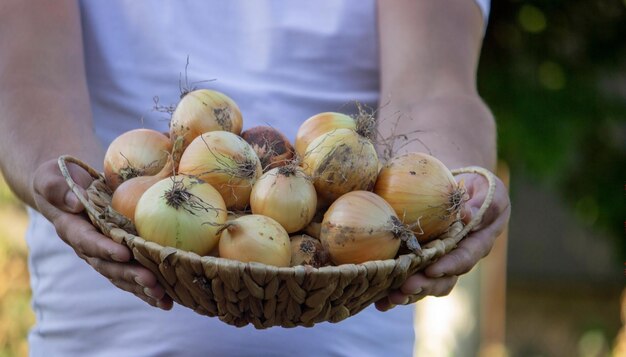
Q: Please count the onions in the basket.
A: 13